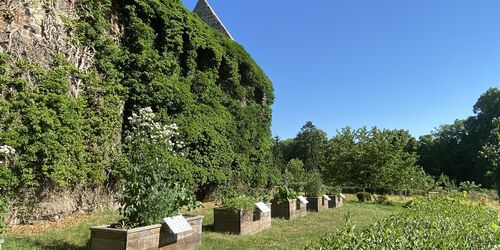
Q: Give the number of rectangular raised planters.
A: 5